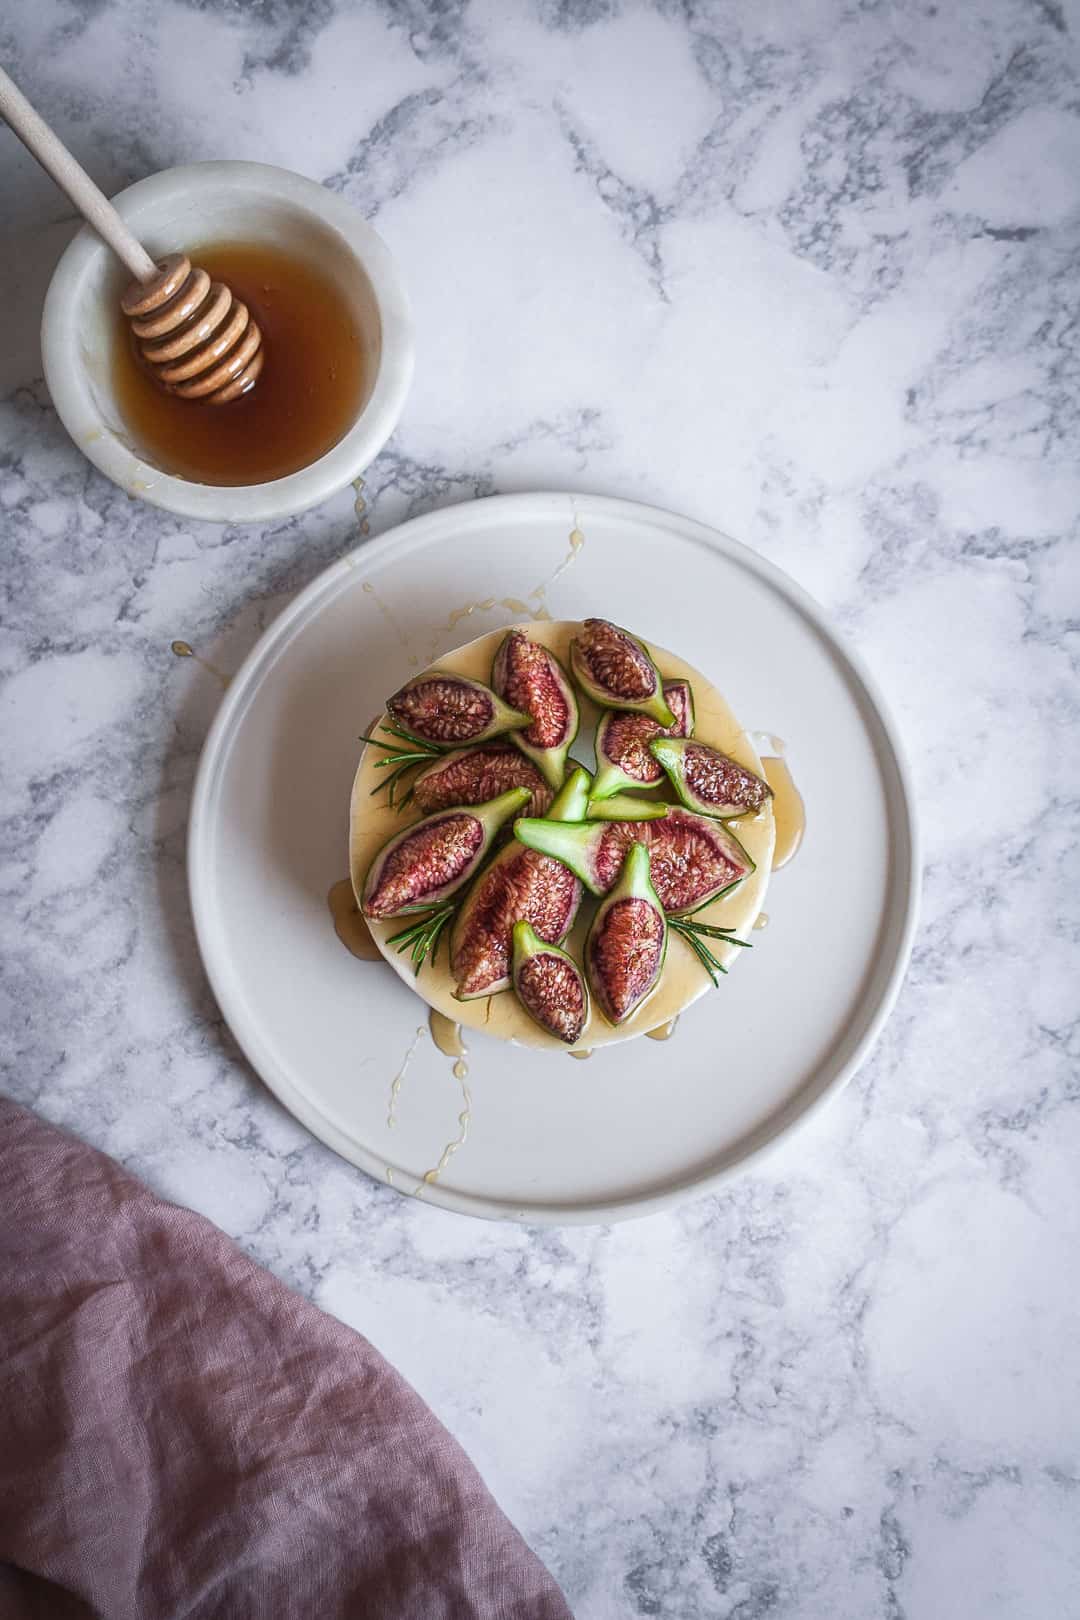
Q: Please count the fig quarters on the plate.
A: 11